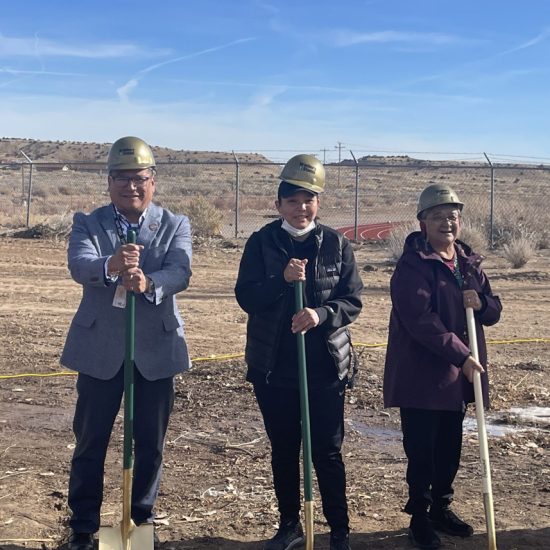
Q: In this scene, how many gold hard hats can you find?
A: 3